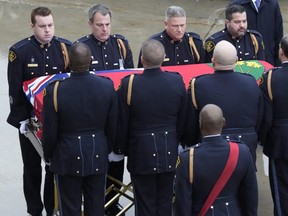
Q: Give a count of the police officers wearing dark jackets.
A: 9